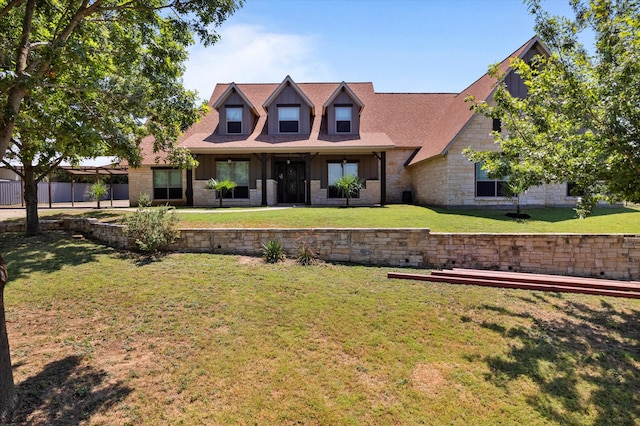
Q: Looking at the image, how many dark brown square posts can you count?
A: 4